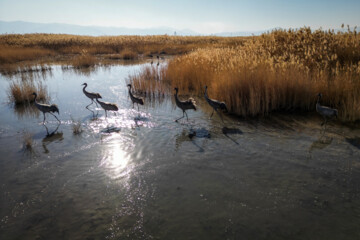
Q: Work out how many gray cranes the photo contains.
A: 7